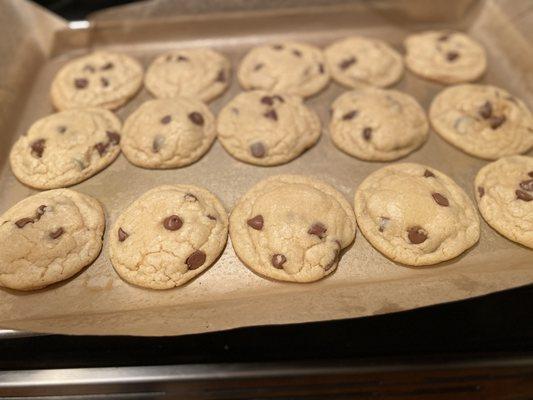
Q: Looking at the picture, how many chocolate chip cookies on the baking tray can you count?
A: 15